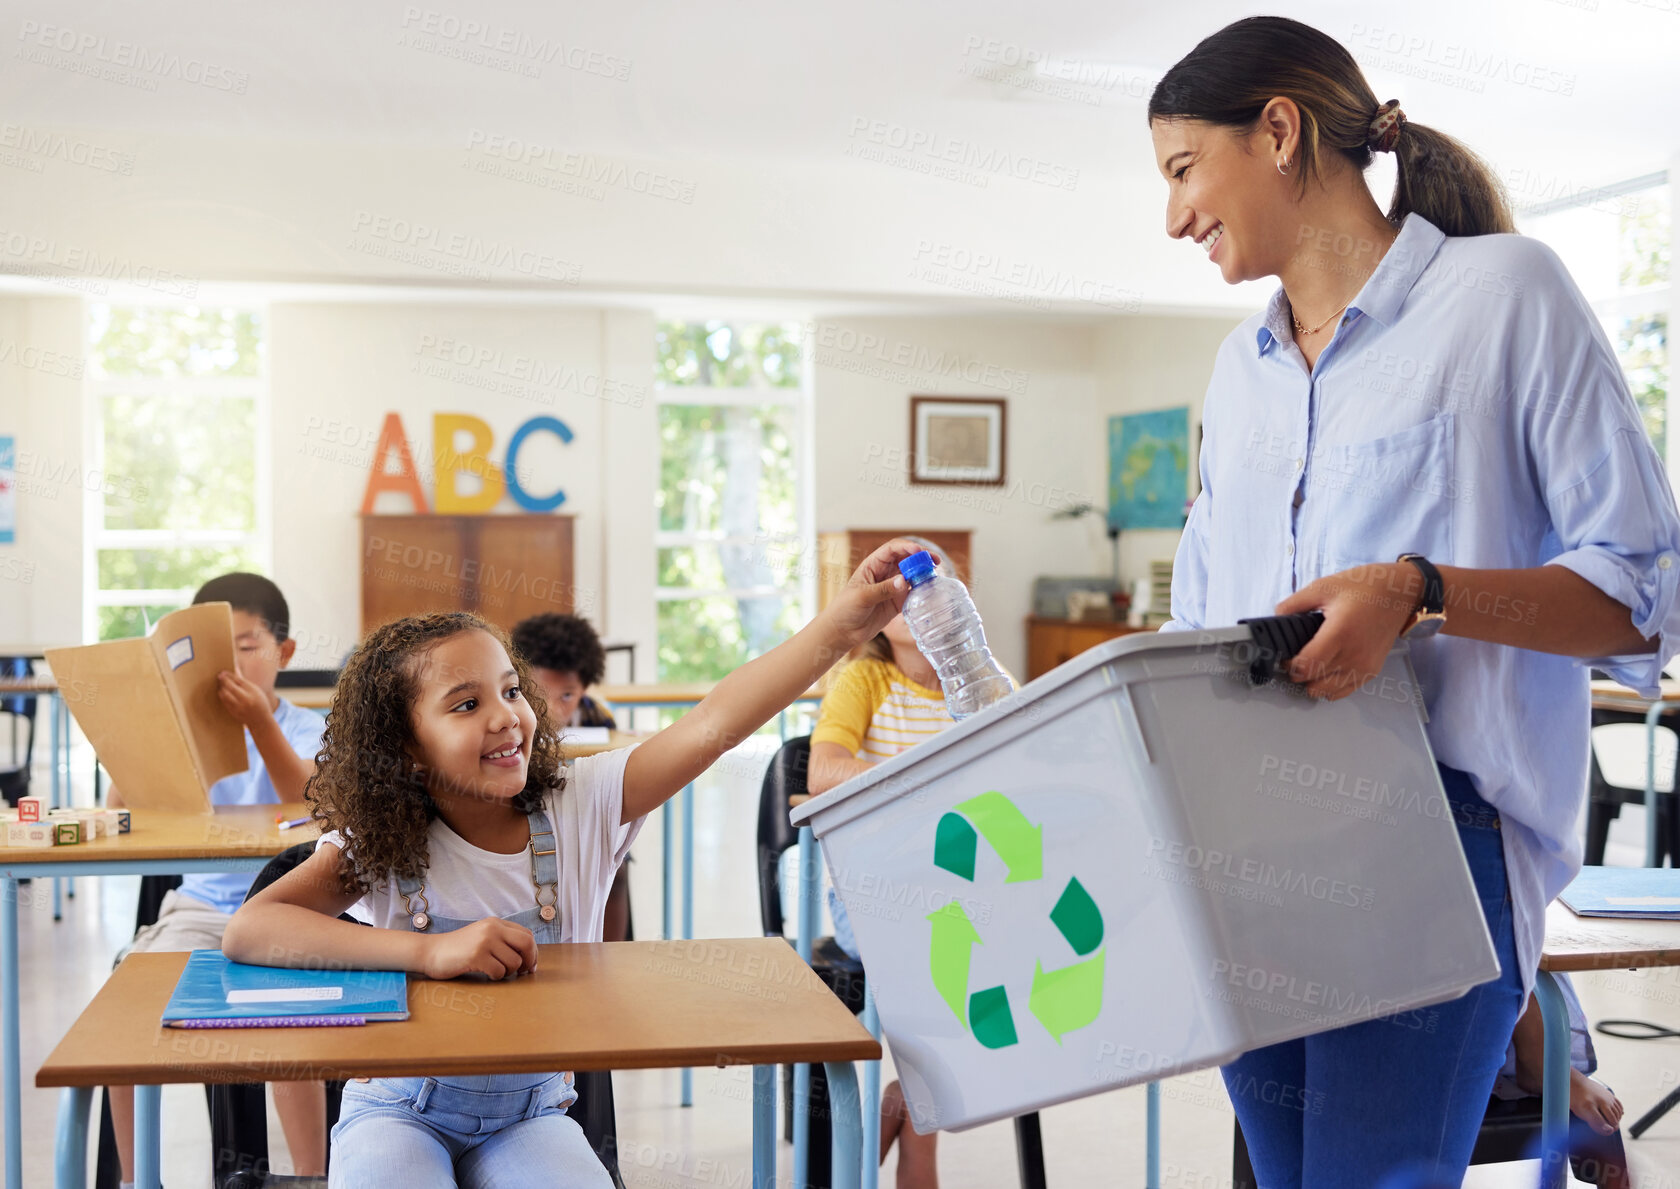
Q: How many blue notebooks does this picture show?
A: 2